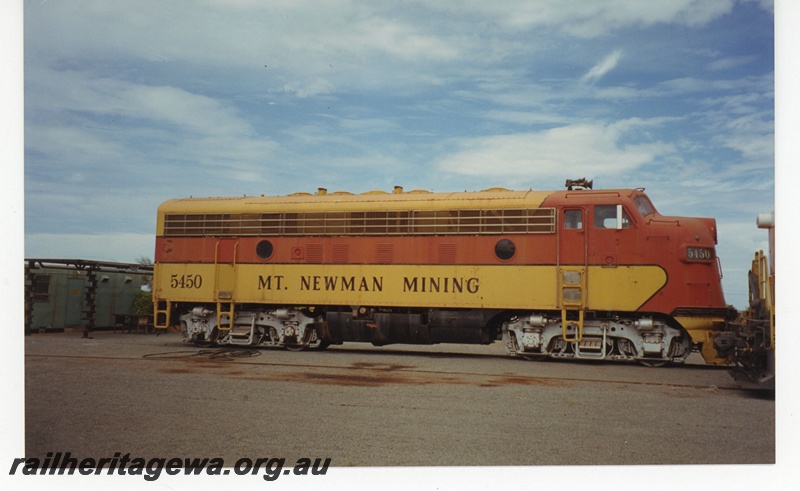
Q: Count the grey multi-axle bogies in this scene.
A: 2